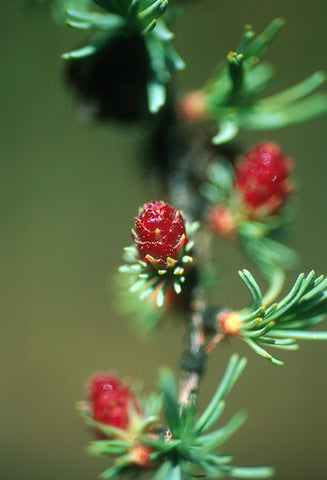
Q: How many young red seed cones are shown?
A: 3